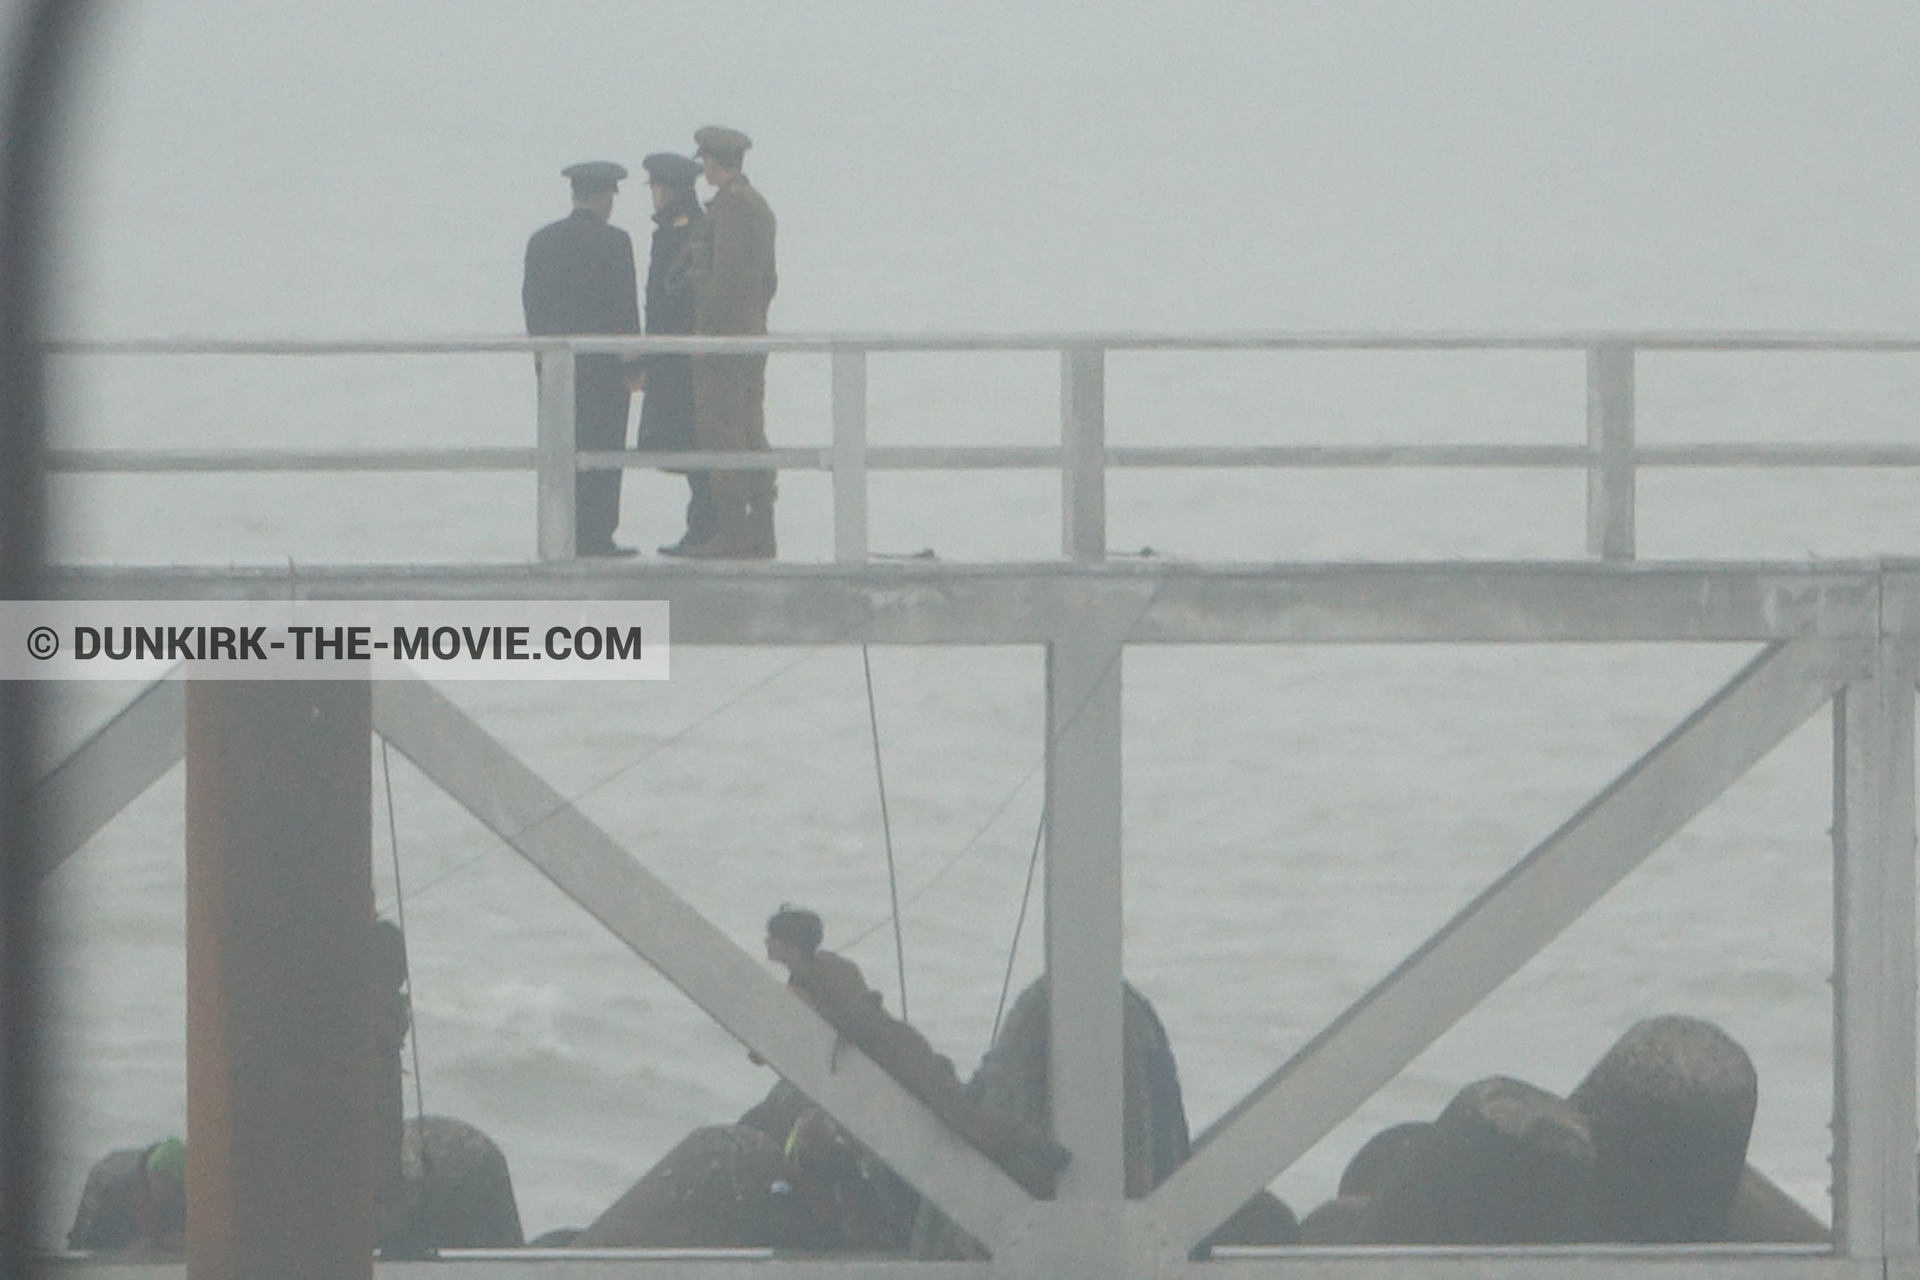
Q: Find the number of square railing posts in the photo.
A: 4